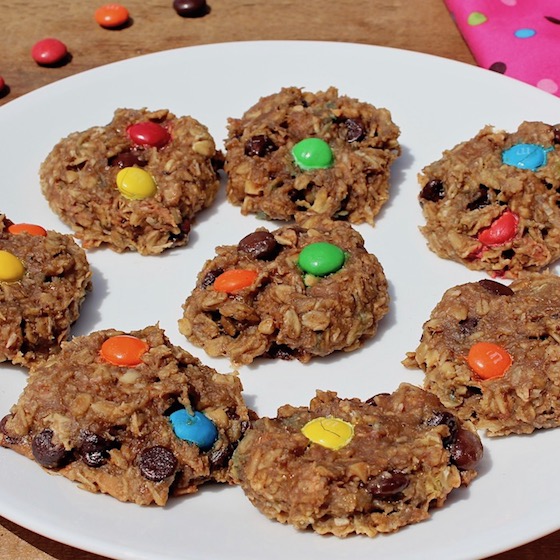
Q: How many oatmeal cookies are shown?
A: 8